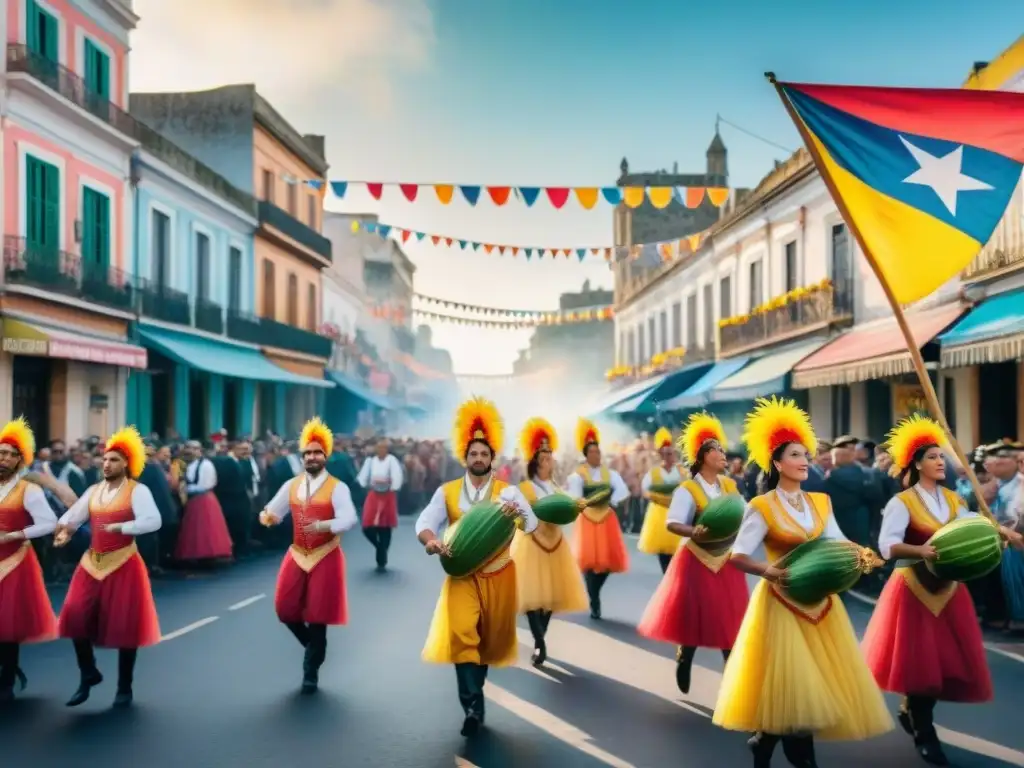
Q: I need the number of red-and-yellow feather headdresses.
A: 10